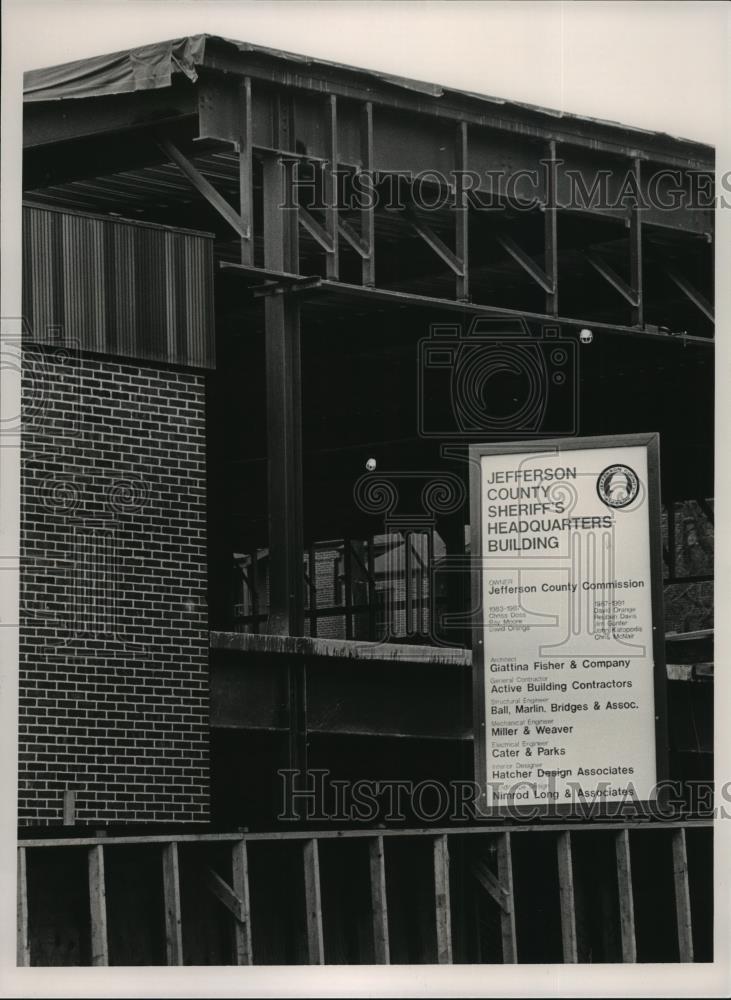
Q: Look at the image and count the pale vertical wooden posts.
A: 11